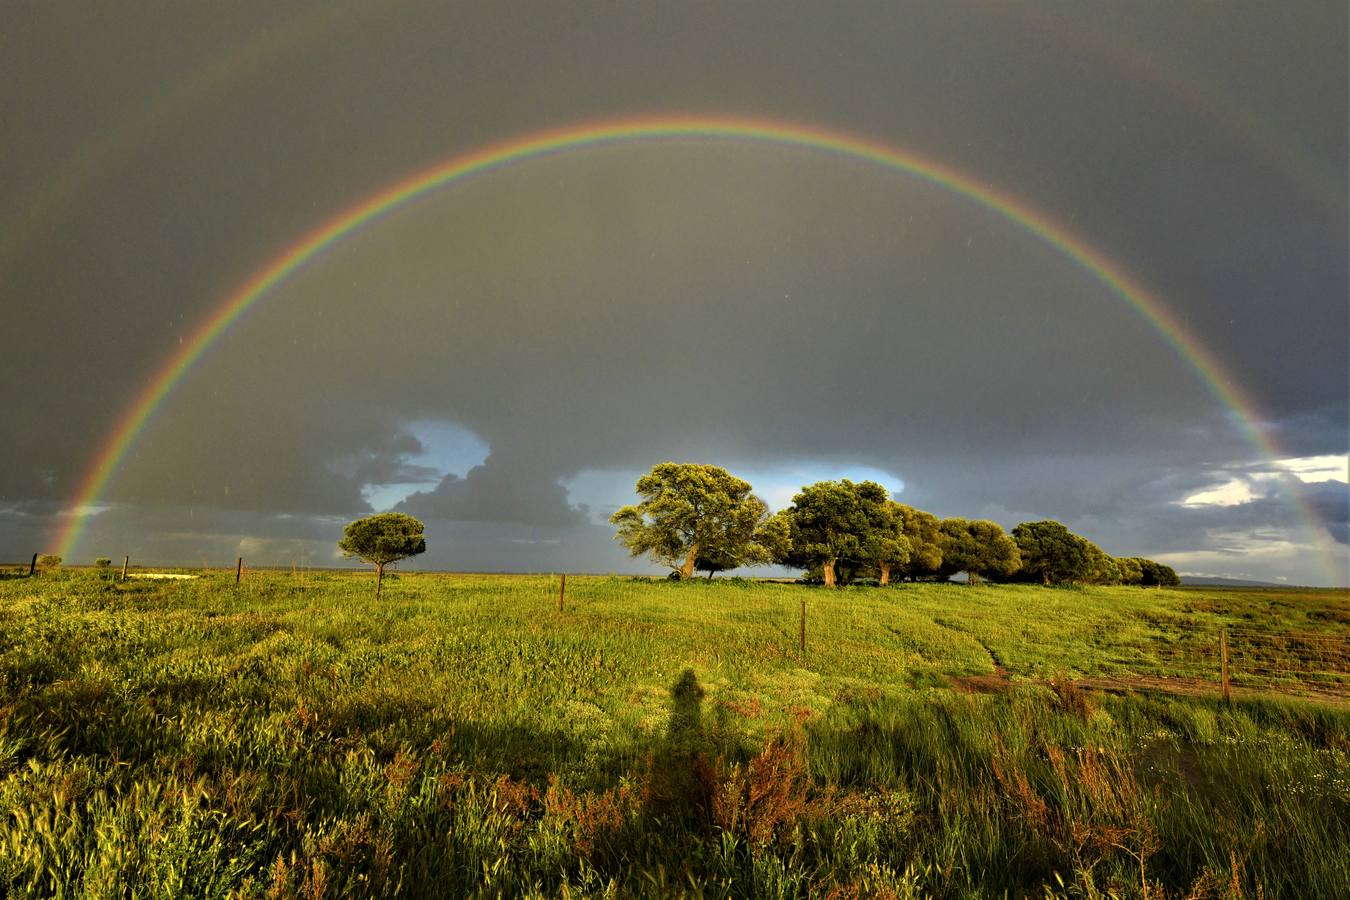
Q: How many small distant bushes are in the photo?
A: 2